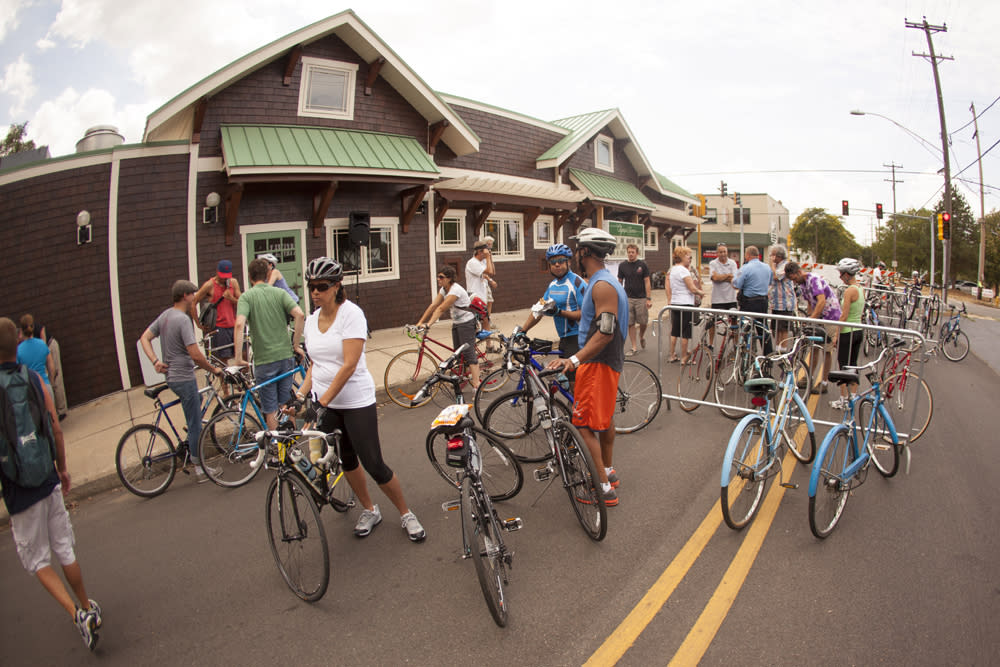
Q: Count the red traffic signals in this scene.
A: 3